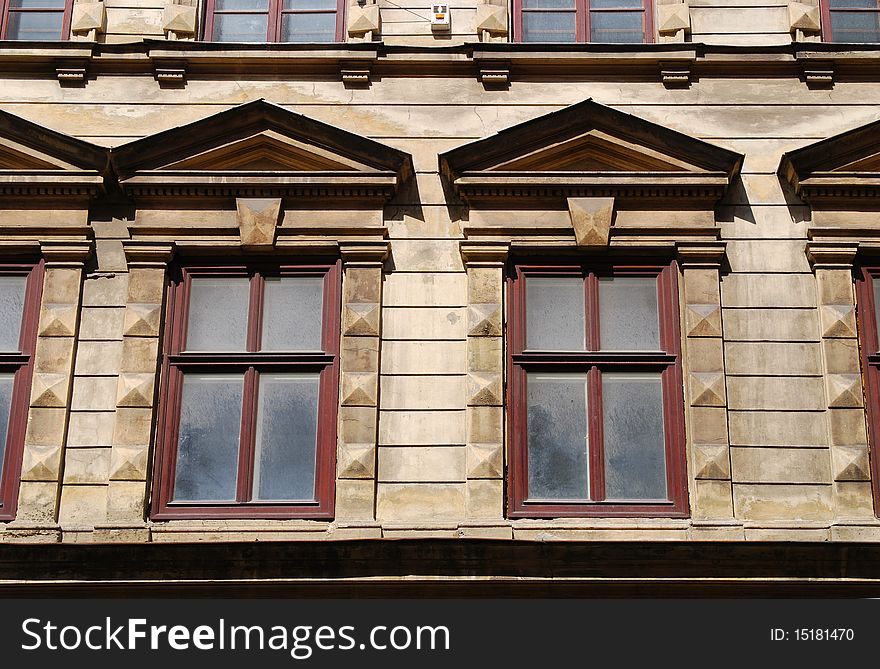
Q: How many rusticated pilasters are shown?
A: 6